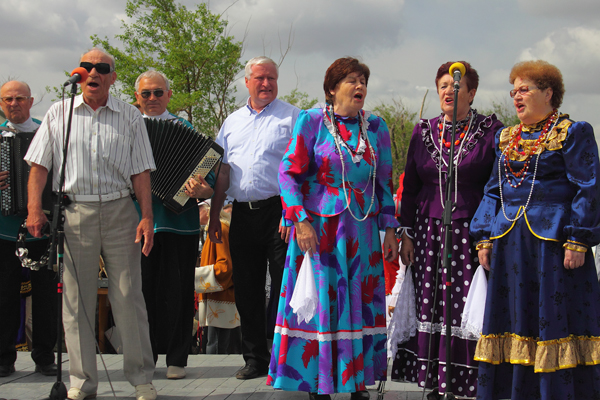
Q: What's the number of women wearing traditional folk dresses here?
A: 3